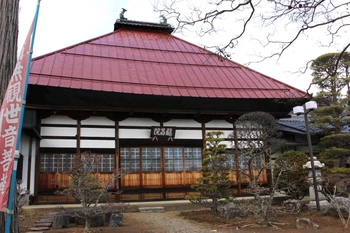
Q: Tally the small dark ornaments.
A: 2